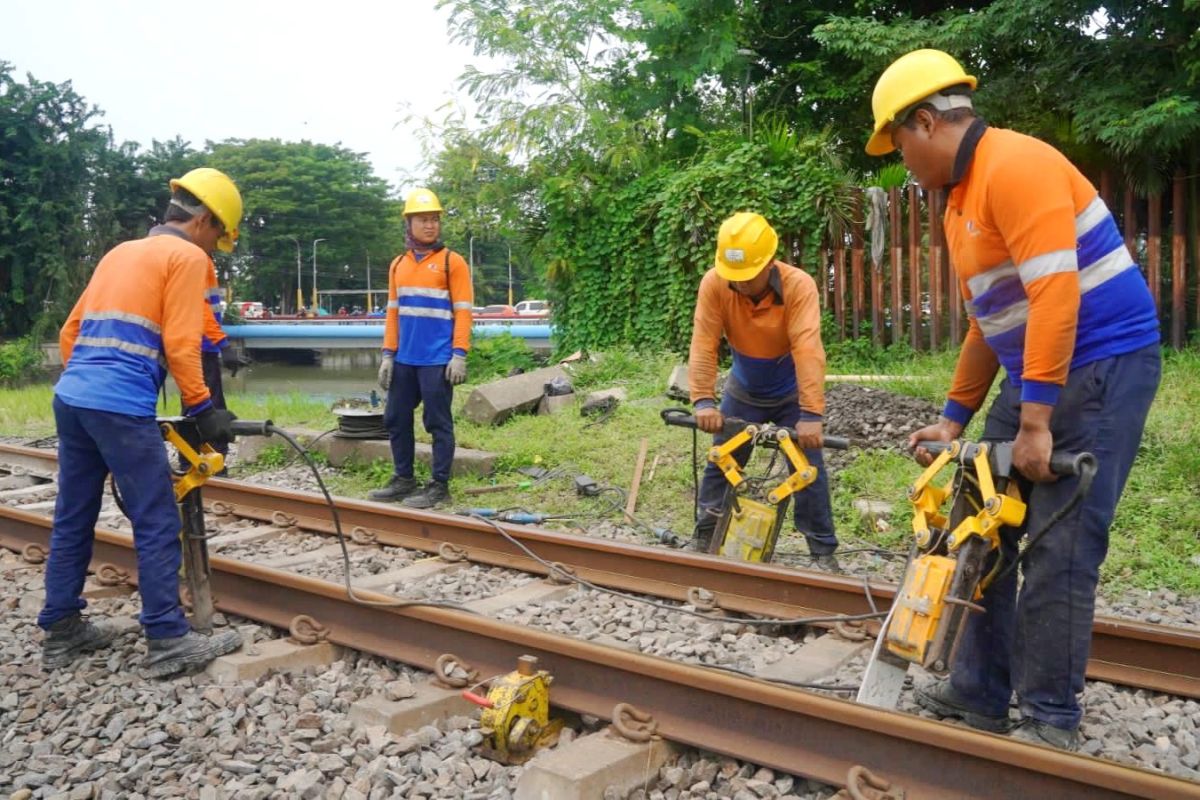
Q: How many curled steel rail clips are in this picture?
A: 15